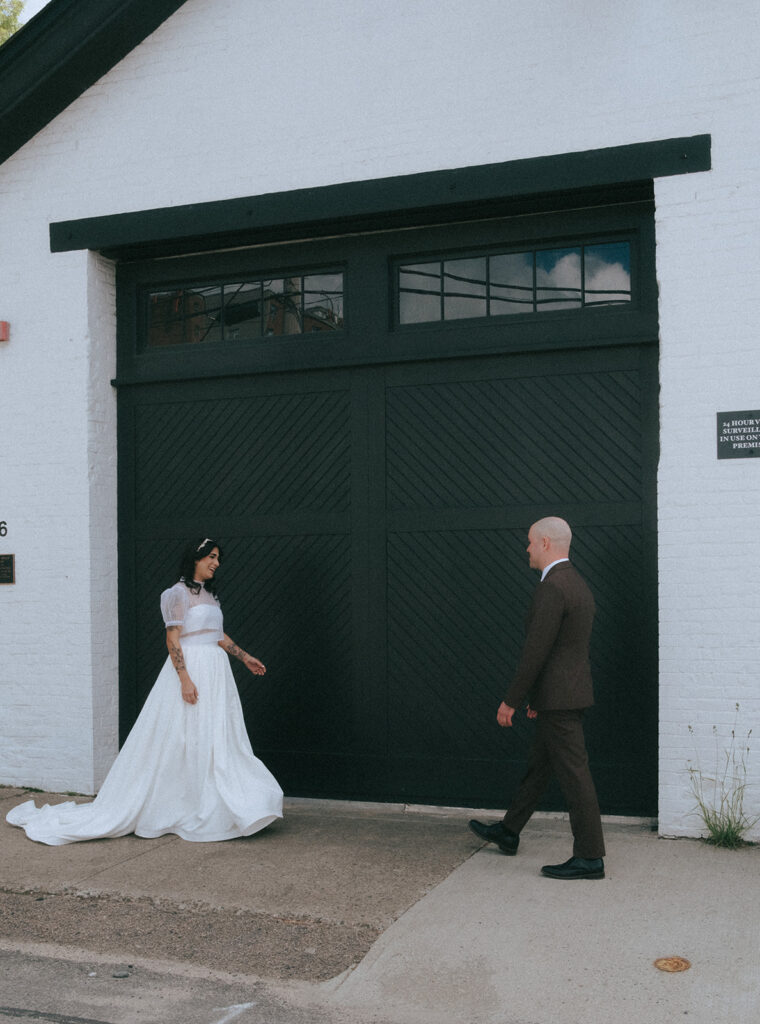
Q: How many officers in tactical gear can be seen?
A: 0